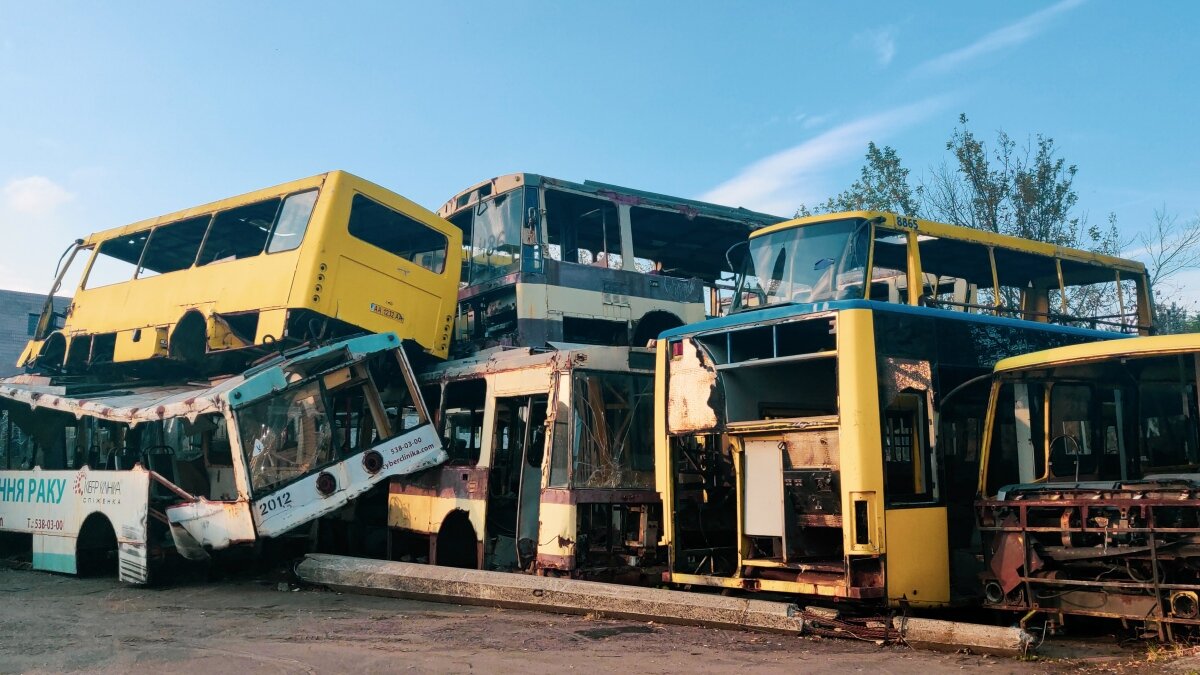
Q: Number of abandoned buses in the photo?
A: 7